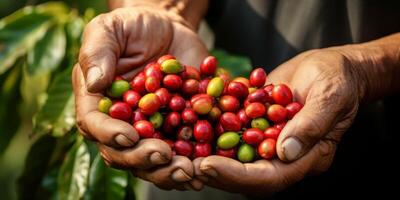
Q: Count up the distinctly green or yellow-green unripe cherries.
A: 8